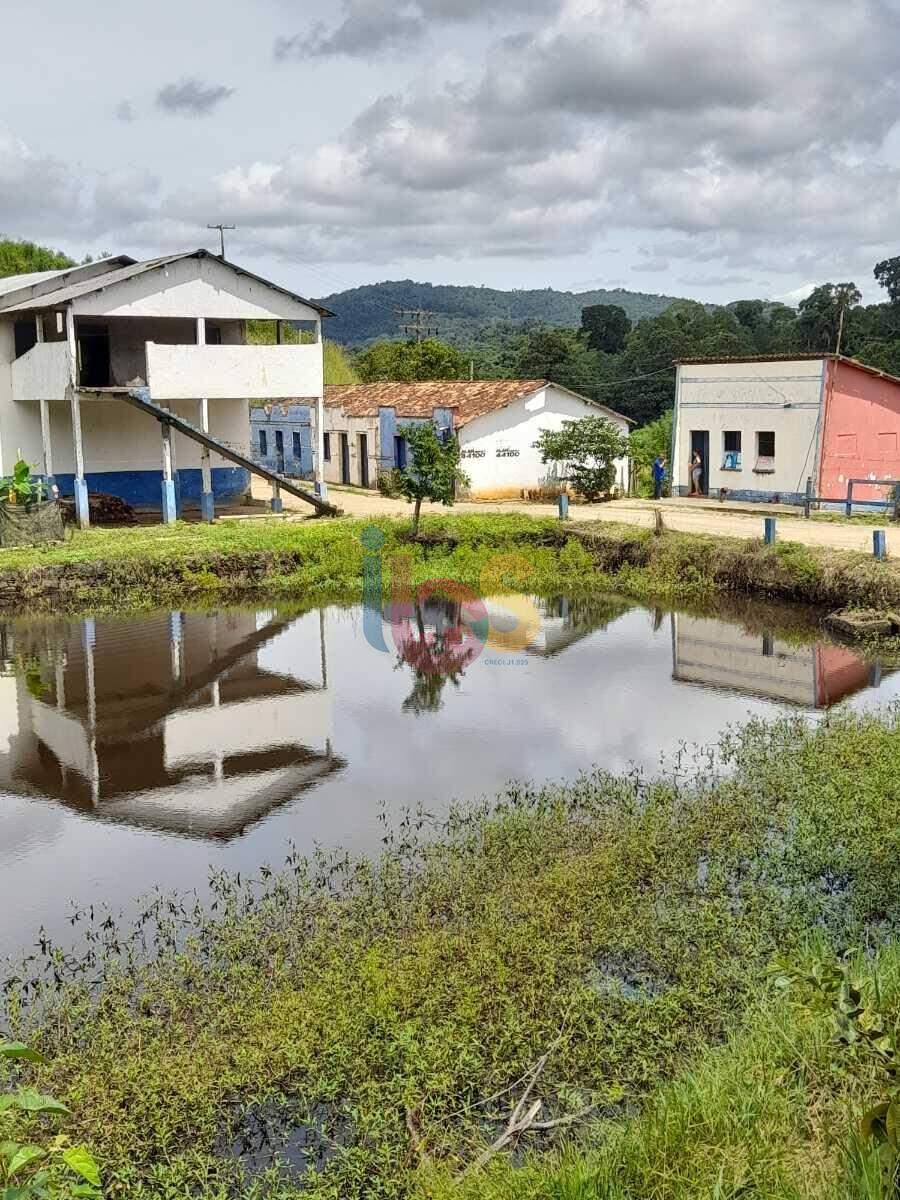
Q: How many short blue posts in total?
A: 3